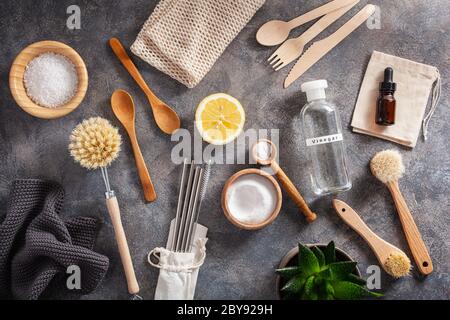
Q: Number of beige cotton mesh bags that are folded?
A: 1